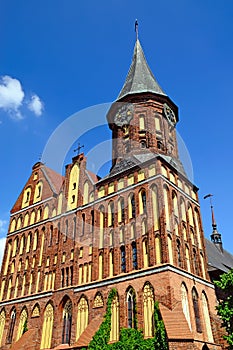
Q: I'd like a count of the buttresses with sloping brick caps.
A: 3